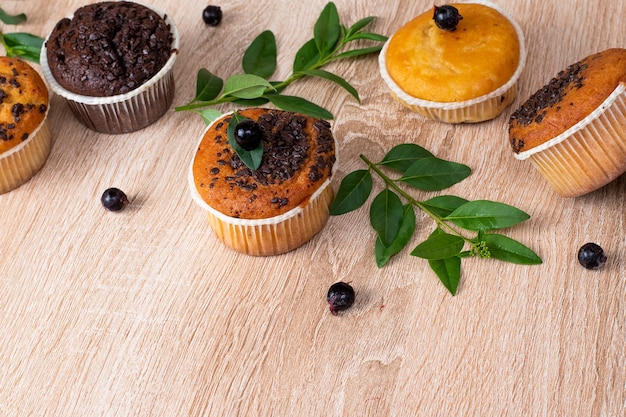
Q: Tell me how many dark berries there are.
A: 6